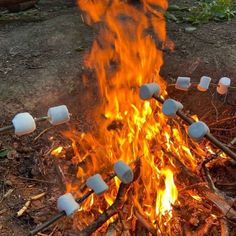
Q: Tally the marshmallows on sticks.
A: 11